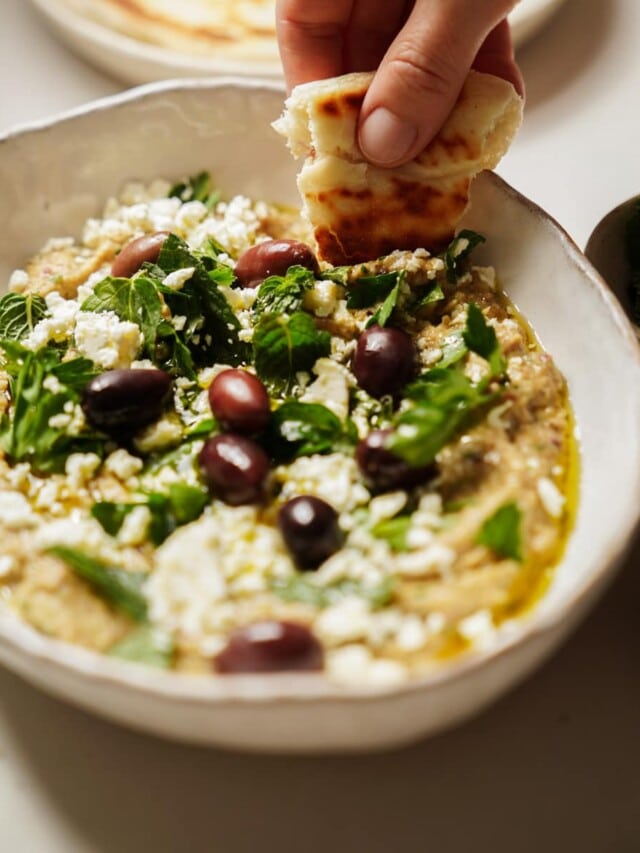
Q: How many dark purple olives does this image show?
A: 9